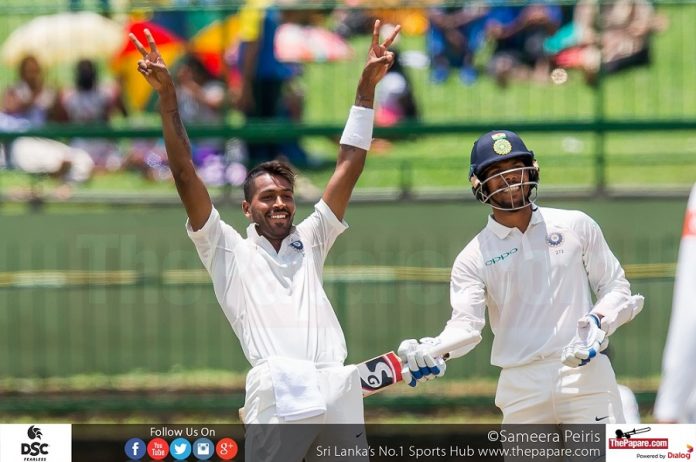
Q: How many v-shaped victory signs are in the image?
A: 2